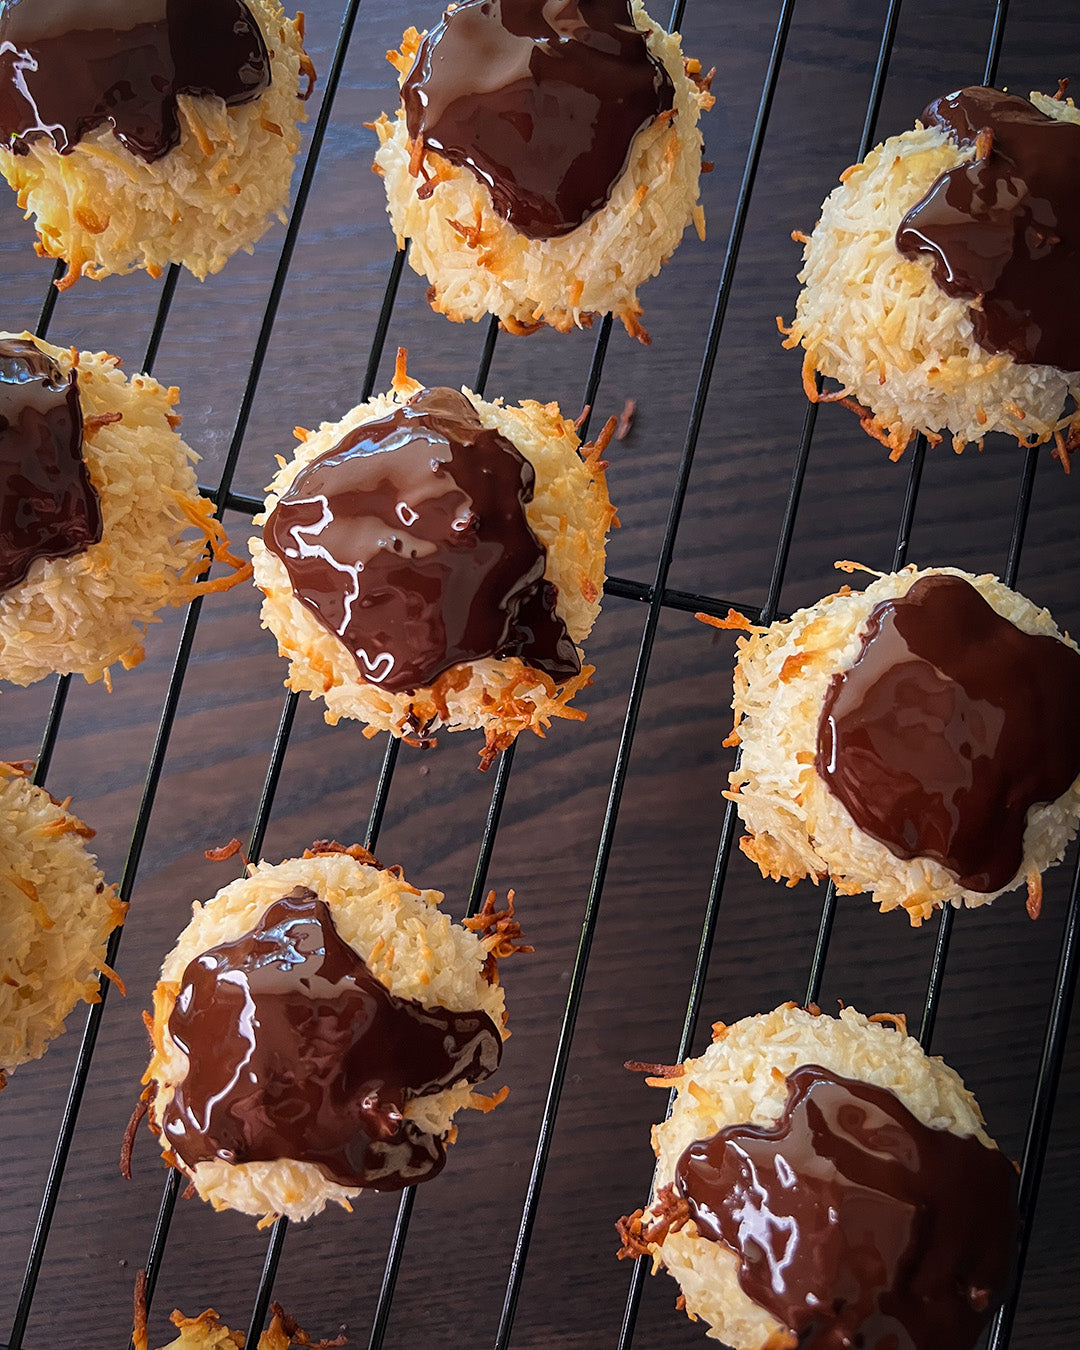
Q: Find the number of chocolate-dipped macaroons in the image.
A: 8